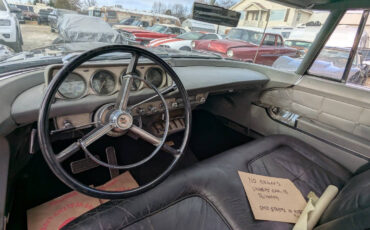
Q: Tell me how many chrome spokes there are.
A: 3